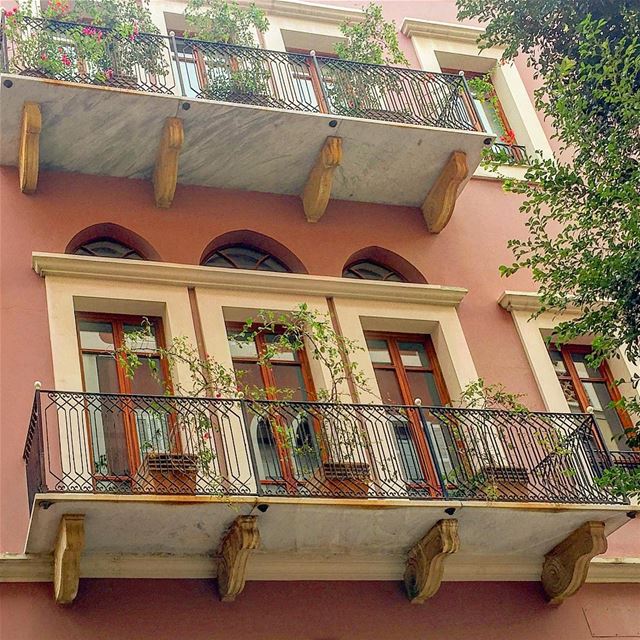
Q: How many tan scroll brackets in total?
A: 8